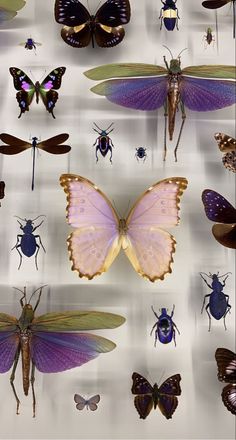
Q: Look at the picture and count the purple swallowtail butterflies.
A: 1